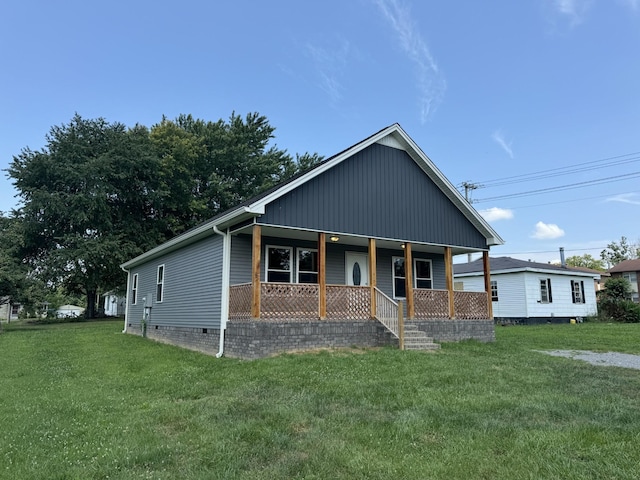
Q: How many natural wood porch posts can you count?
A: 6